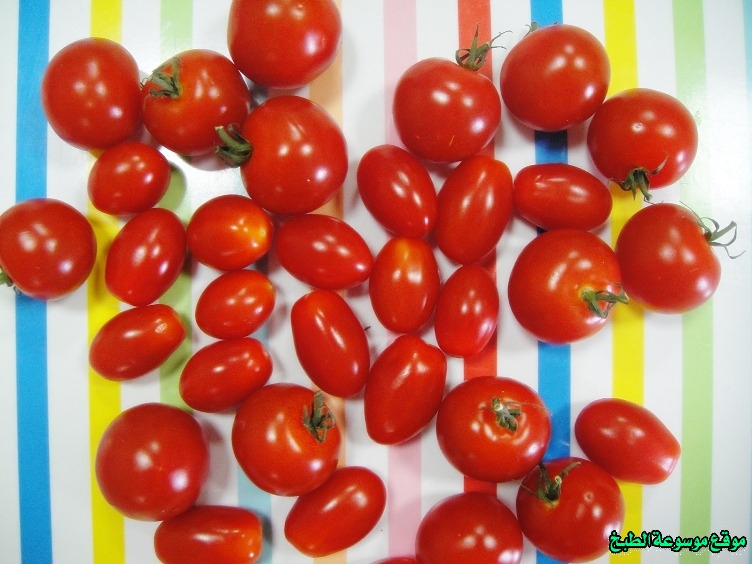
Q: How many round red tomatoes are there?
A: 15